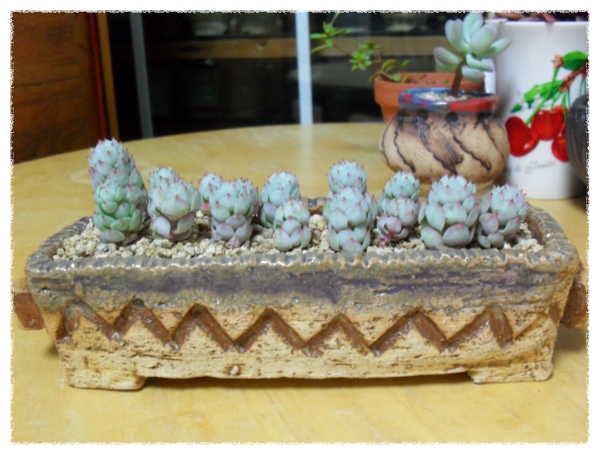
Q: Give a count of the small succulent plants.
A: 14